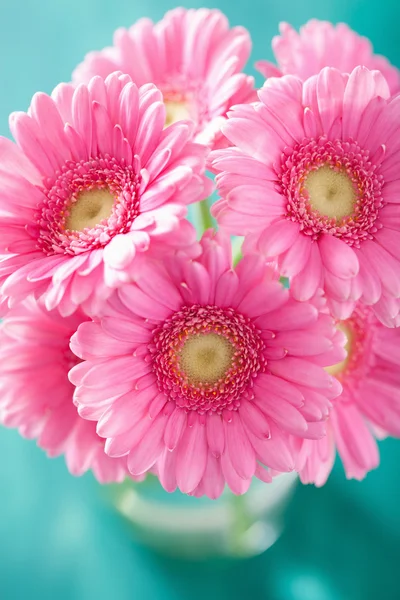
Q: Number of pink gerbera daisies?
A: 7